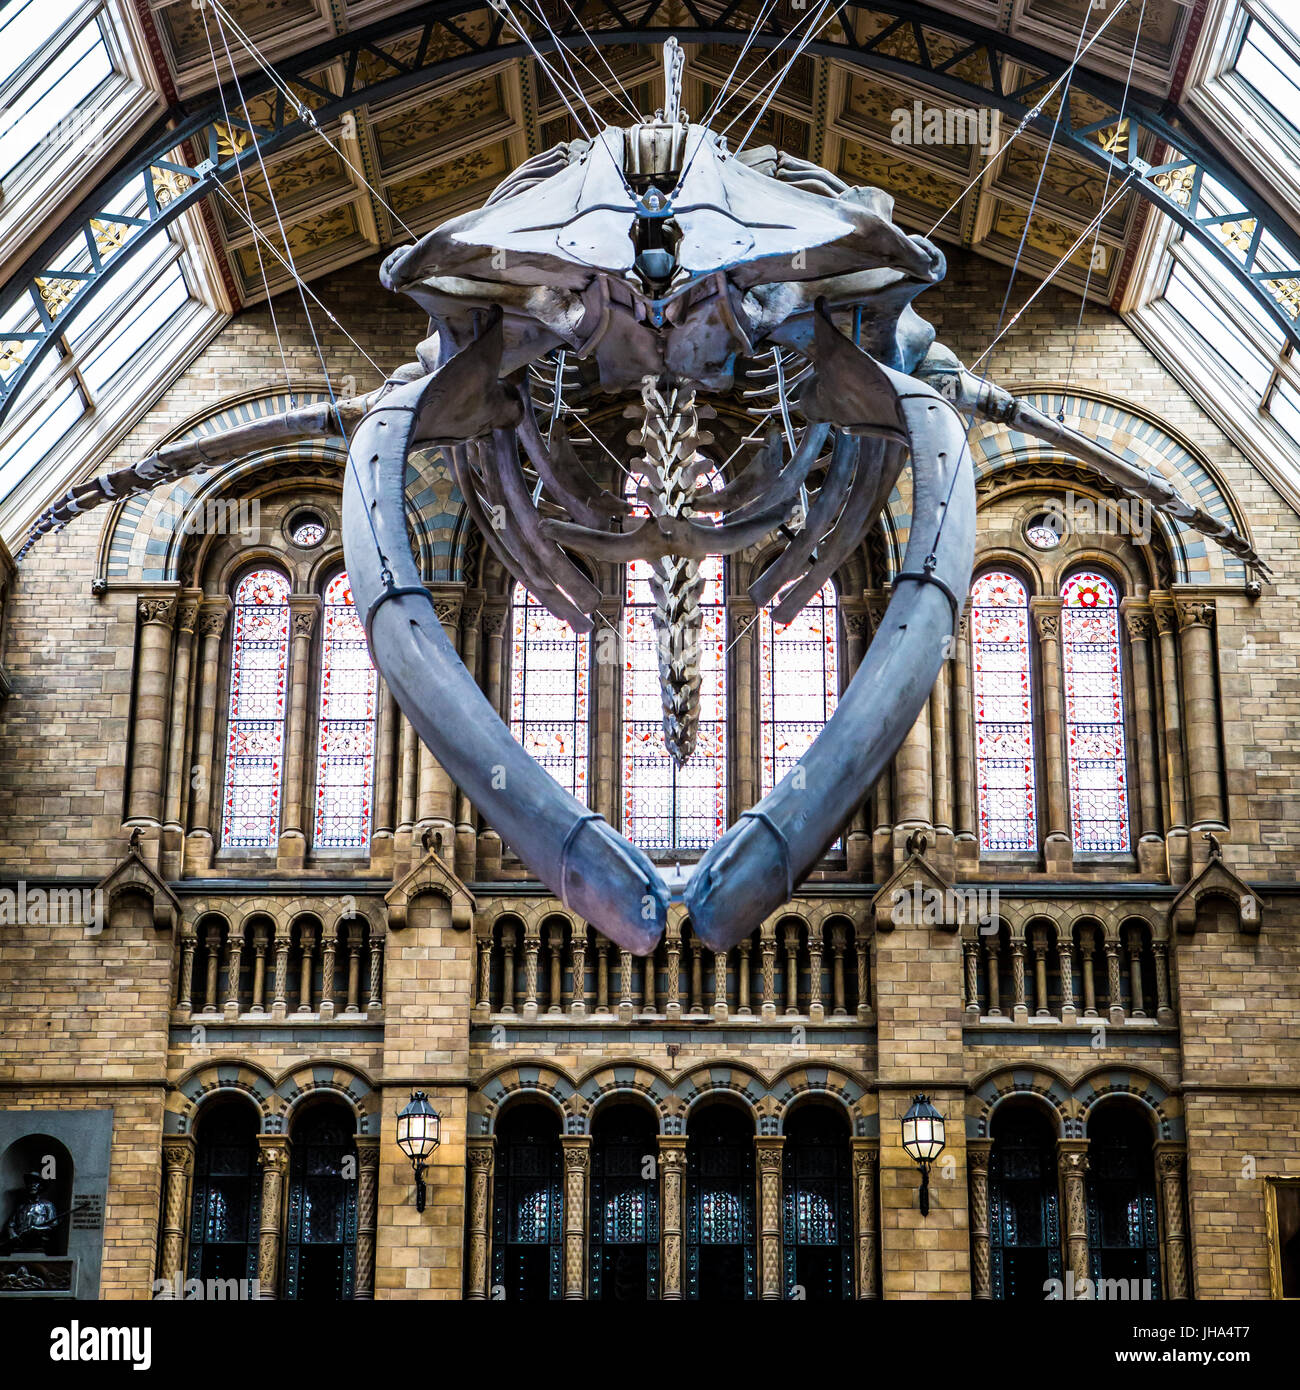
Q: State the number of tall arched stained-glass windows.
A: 7